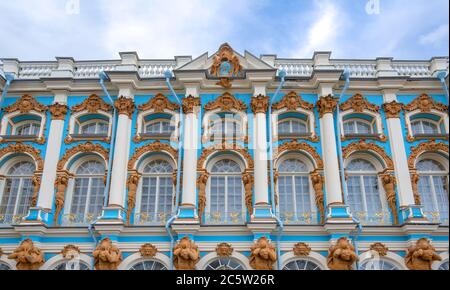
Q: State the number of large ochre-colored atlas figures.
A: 6